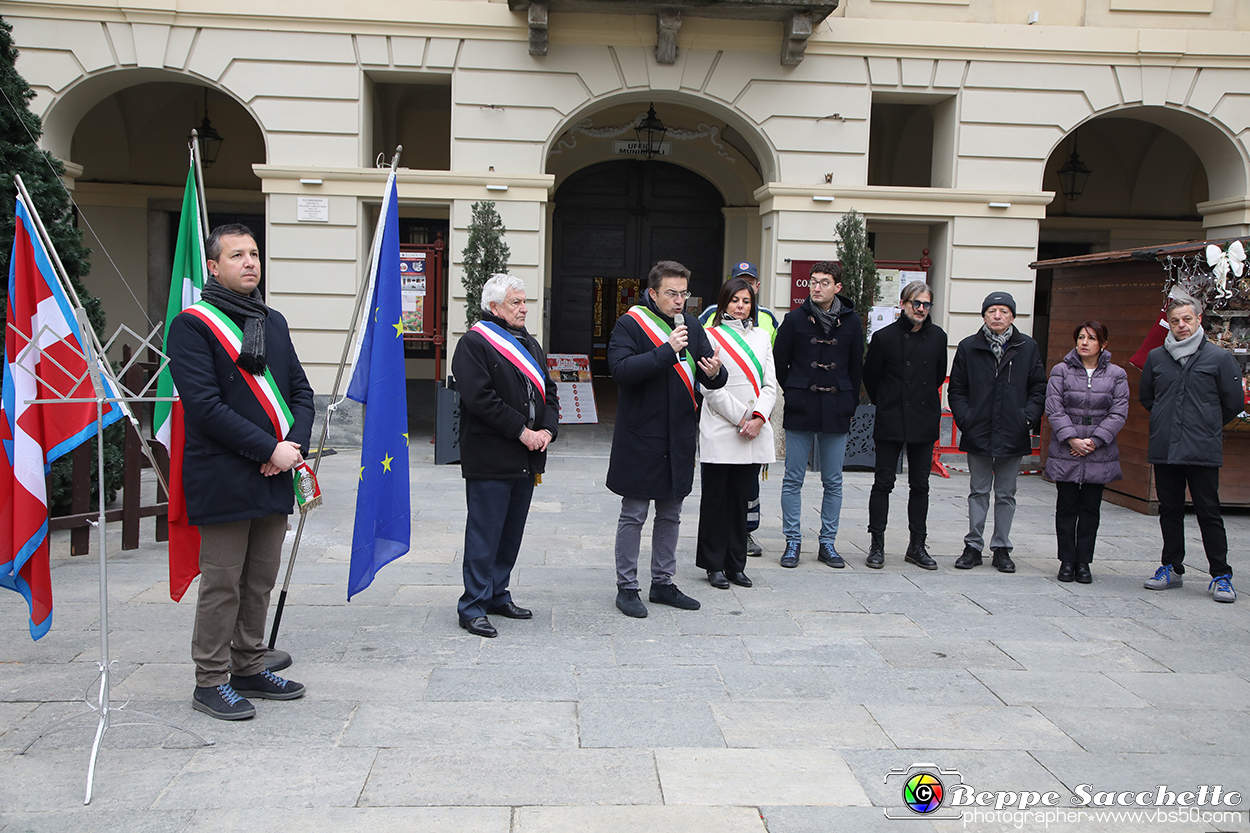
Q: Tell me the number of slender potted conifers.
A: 2